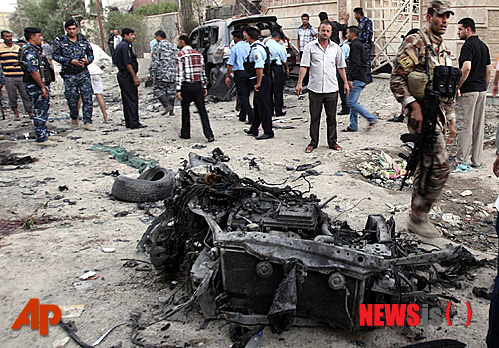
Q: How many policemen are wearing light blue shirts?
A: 4